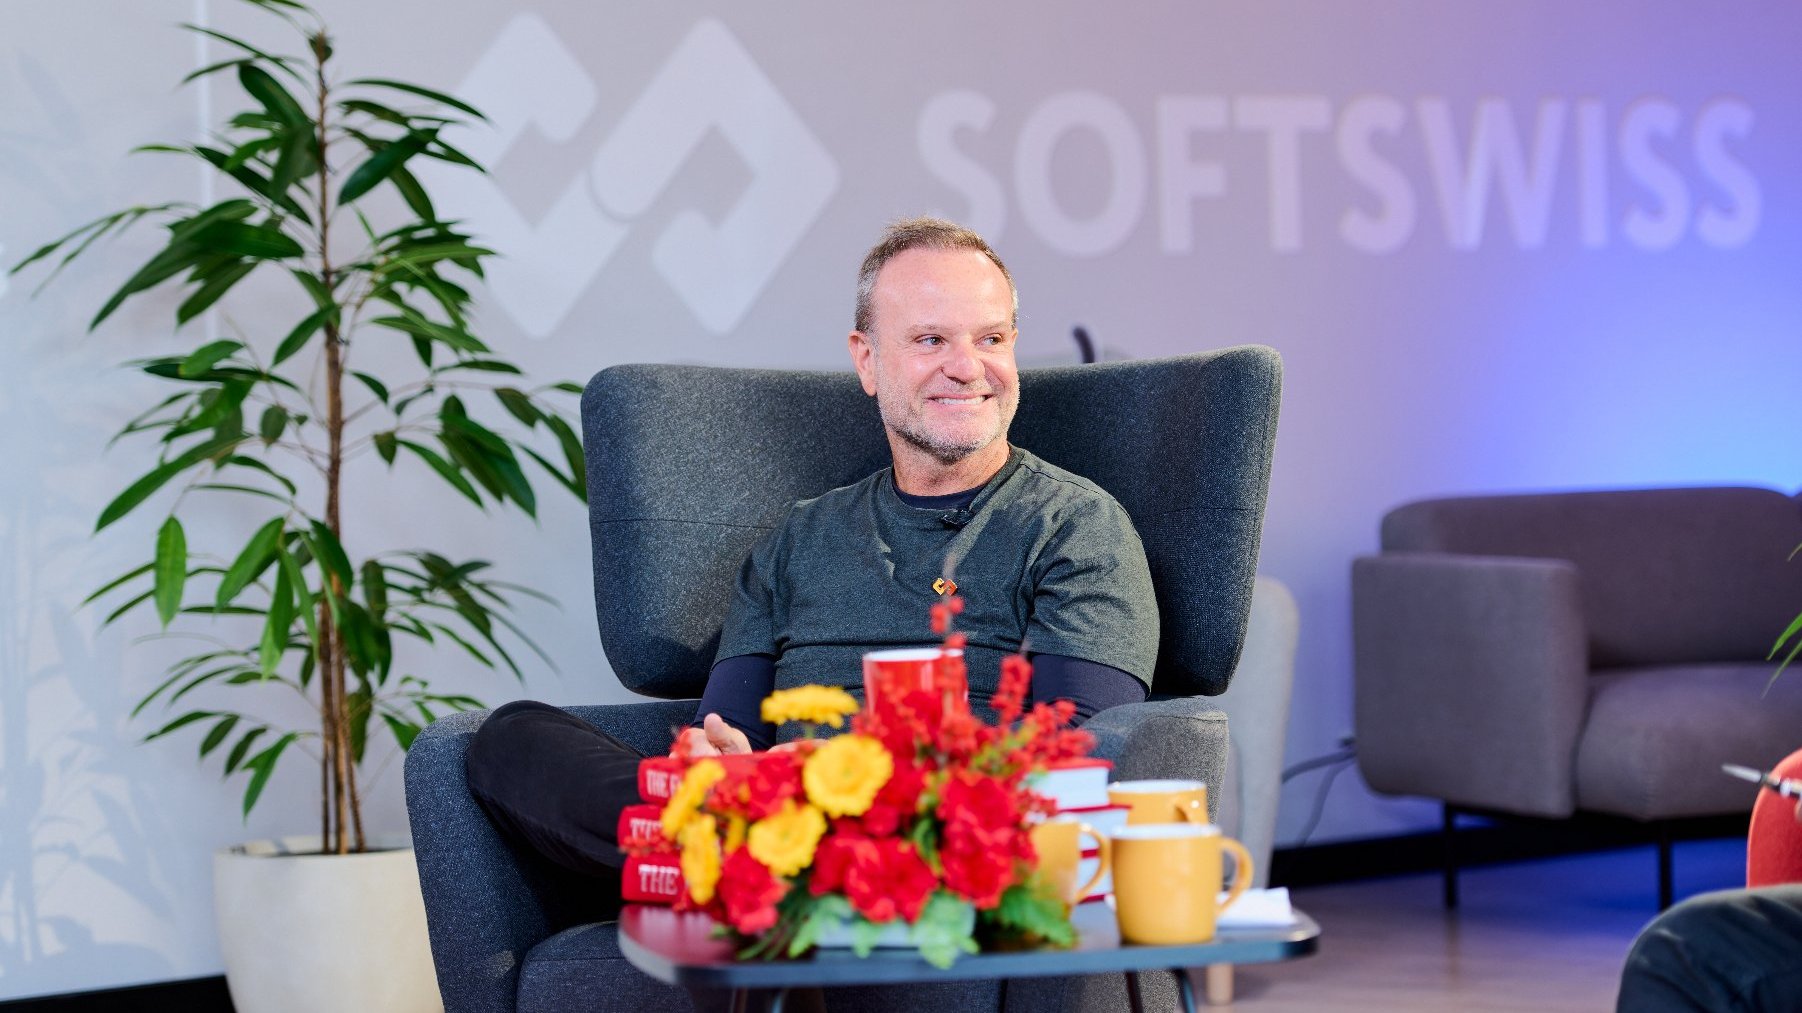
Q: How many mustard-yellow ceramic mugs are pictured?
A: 3